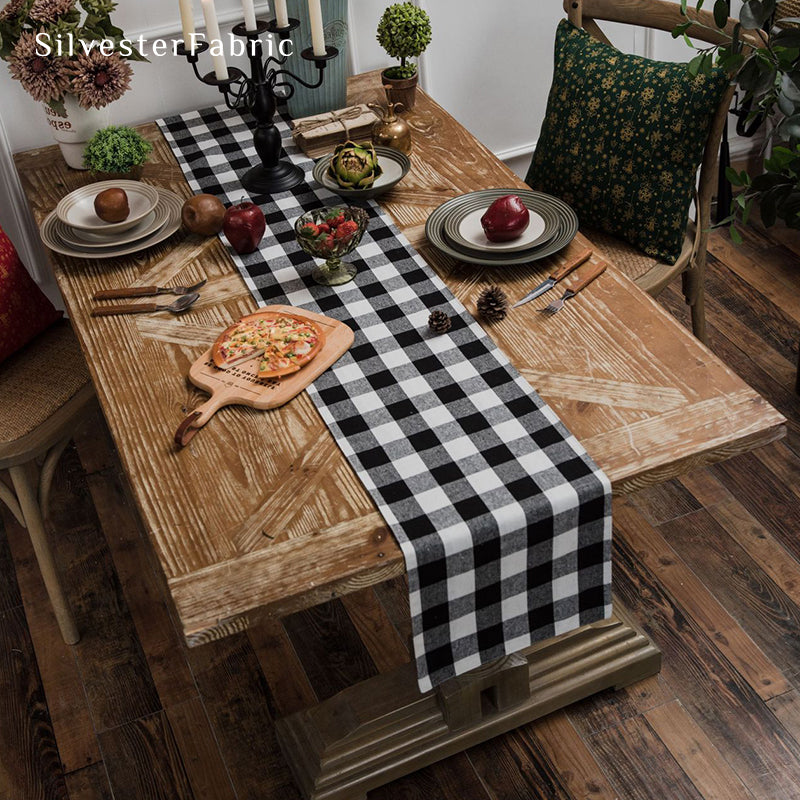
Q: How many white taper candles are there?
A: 5